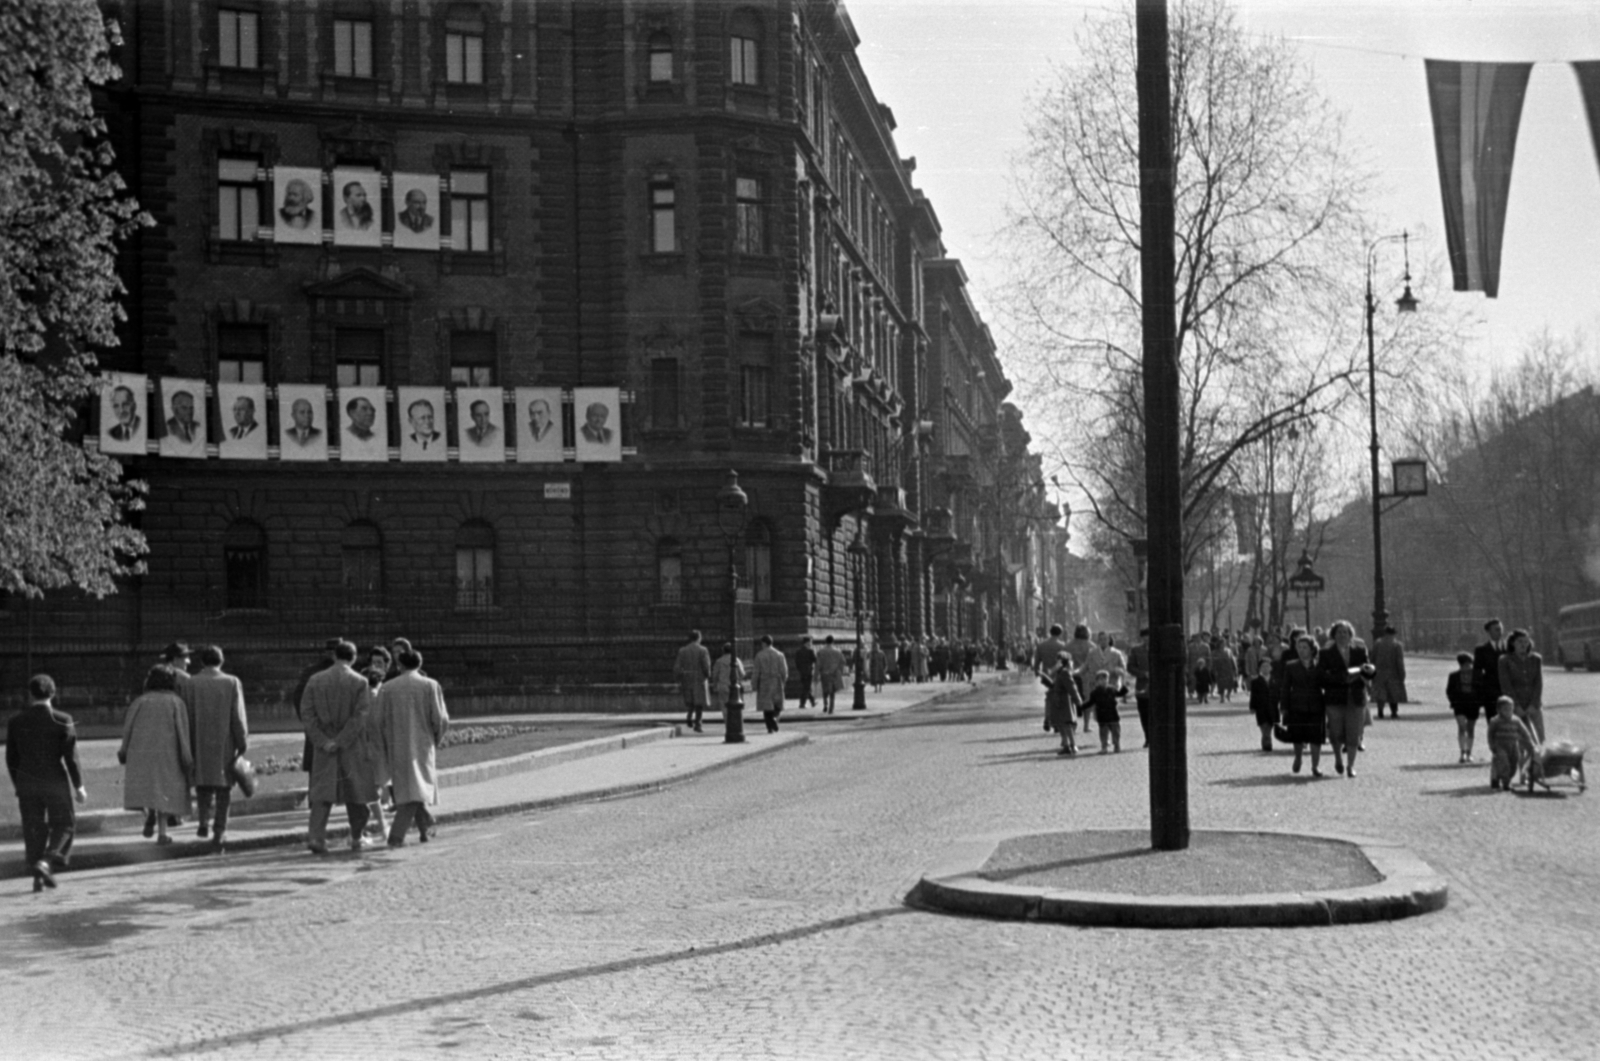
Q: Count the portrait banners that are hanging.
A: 12